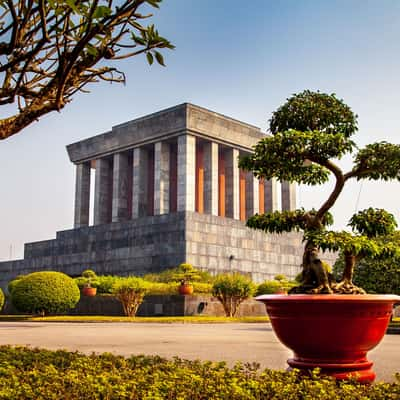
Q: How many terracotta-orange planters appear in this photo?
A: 2